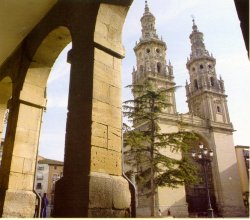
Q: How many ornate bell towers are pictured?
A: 2